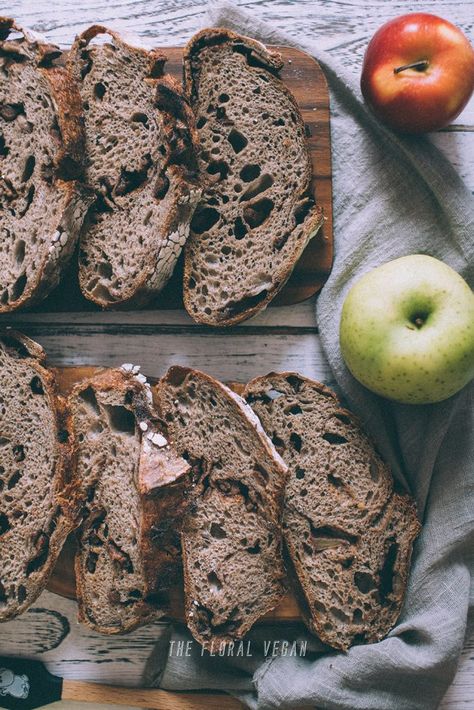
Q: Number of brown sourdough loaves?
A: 7